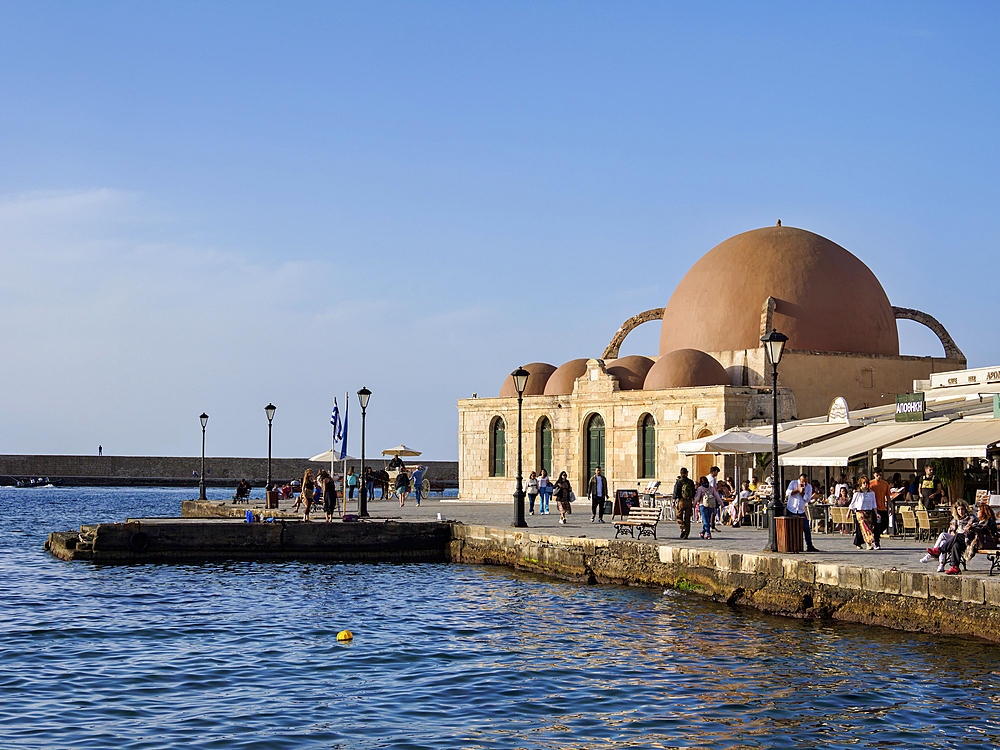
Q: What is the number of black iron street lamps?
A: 5